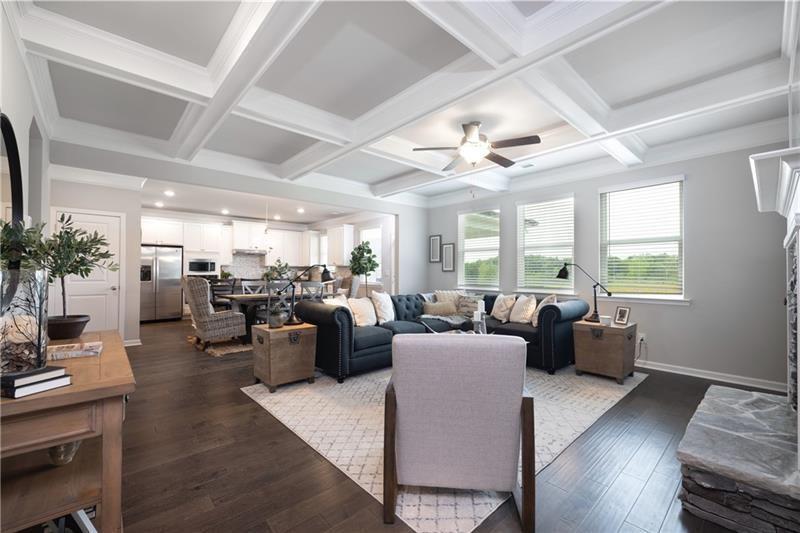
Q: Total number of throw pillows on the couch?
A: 9